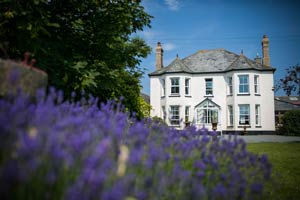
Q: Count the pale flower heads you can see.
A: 2